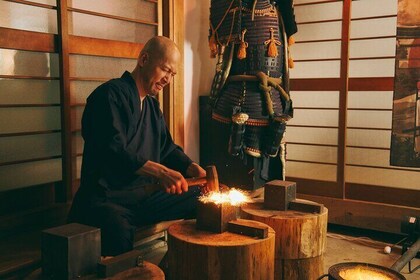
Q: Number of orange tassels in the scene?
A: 5